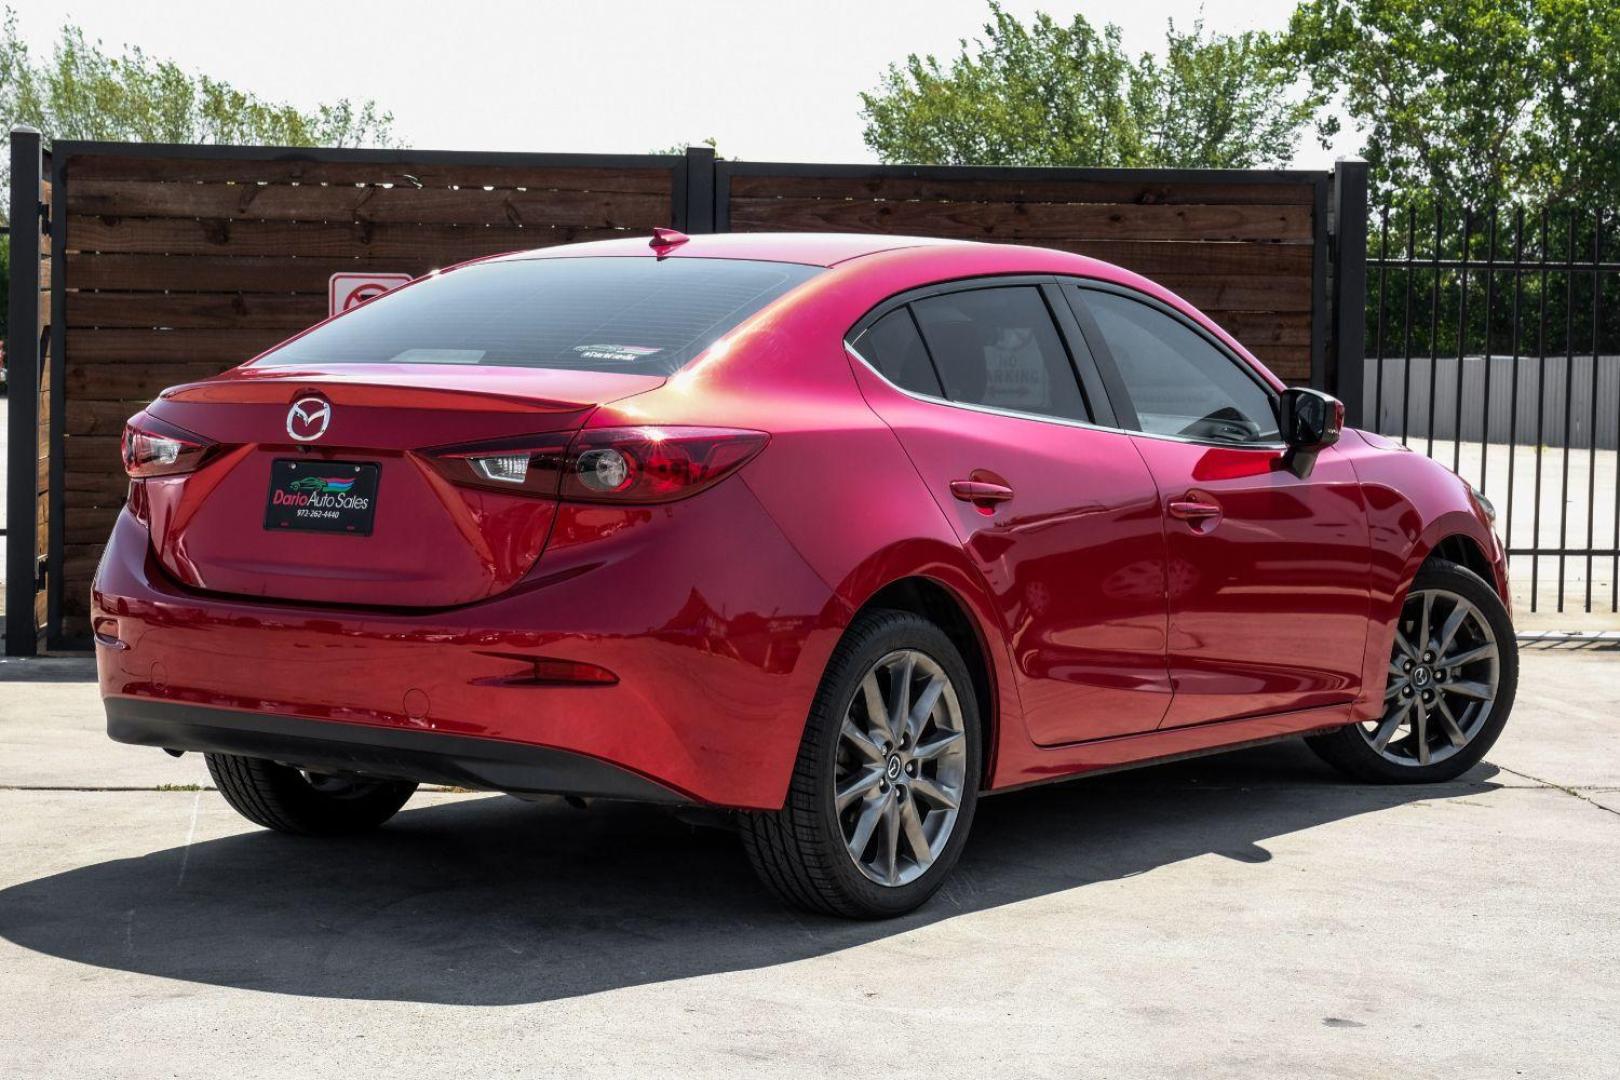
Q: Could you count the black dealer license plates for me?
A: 1